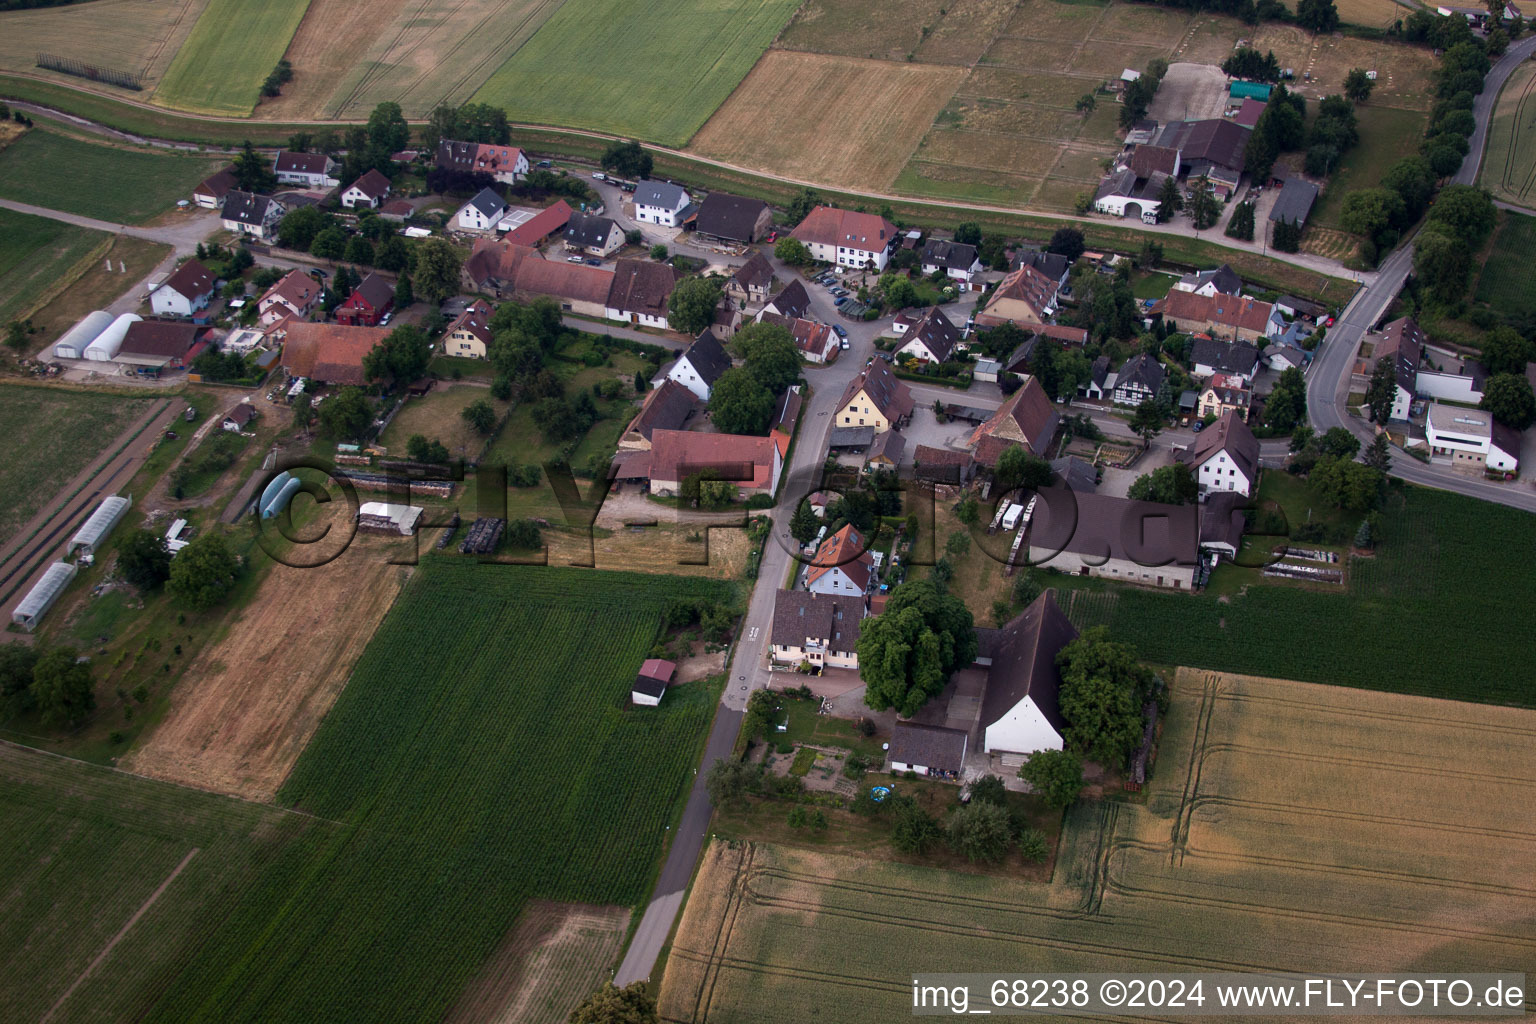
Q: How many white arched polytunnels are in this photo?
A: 4